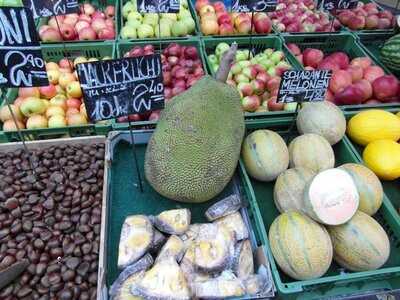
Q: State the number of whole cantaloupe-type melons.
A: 7